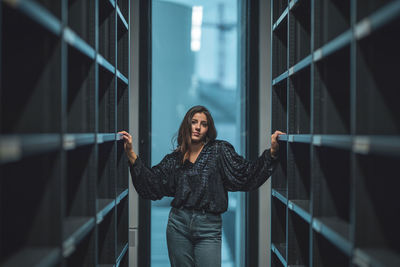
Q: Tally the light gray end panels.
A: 2